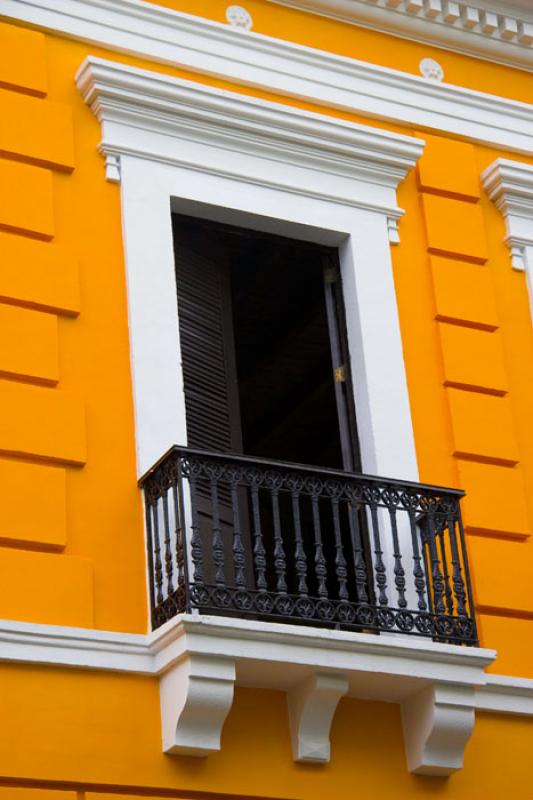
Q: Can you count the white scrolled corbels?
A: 3